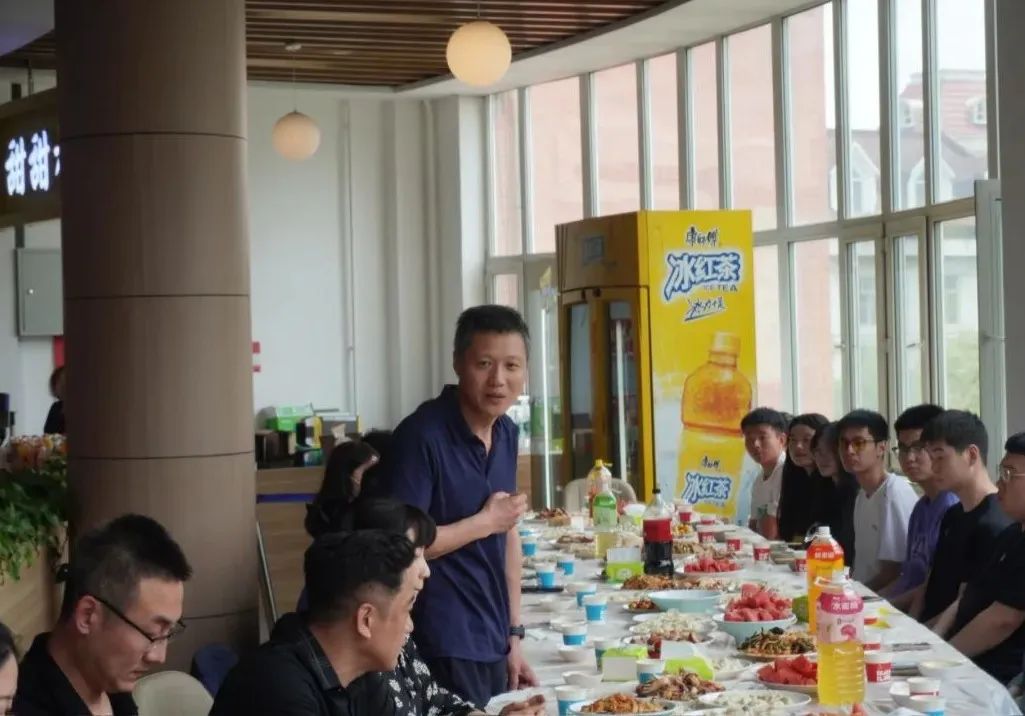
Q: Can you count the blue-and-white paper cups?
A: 11